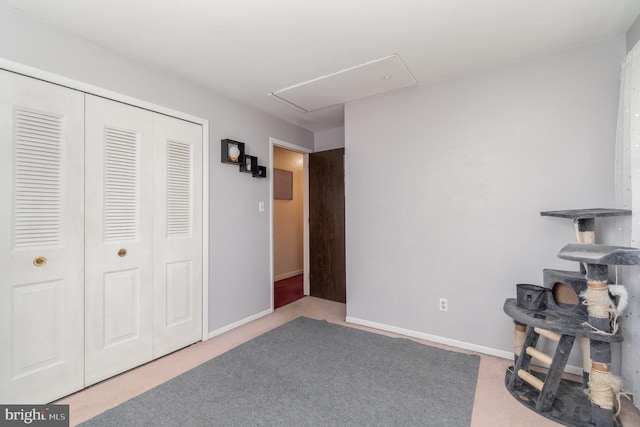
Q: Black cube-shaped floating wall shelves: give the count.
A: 3